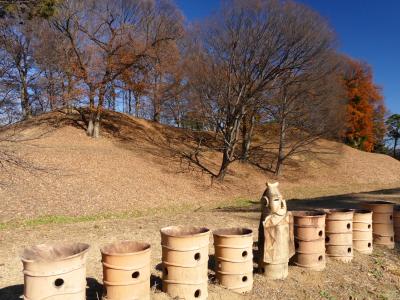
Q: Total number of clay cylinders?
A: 9